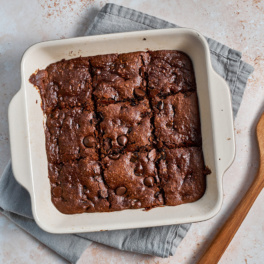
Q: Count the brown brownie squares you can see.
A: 9